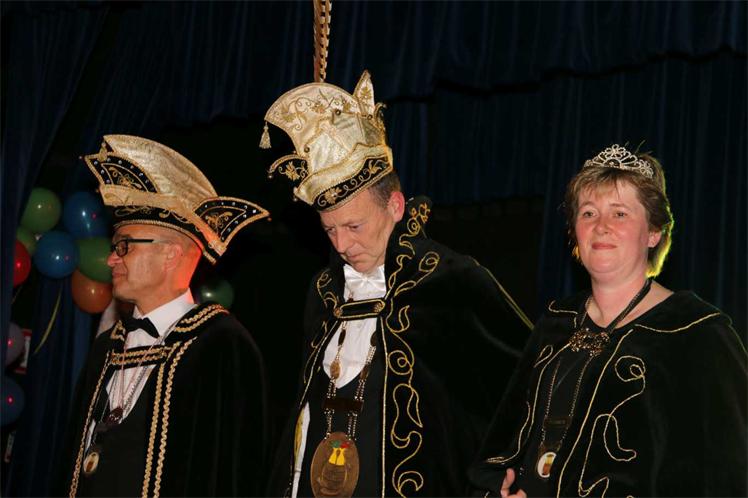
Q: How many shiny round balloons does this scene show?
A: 10